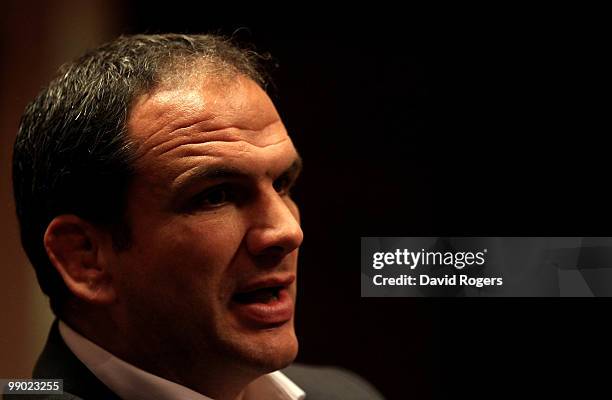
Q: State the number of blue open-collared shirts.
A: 0